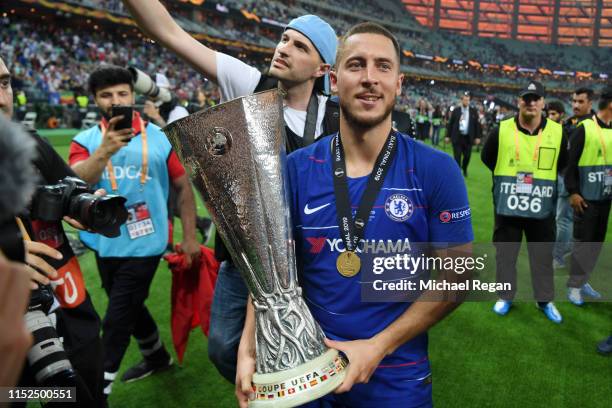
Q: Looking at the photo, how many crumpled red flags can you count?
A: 1